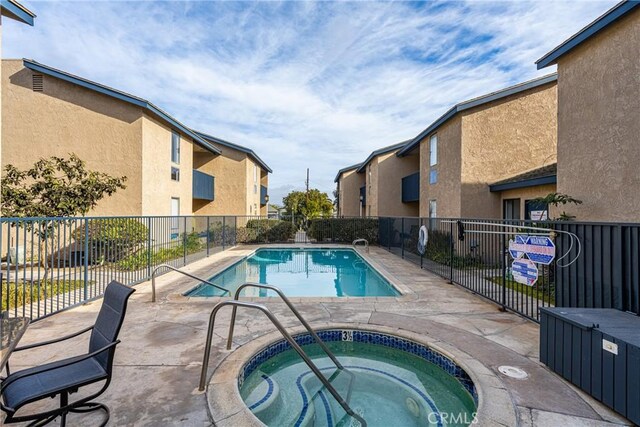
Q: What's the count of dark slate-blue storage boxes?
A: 1